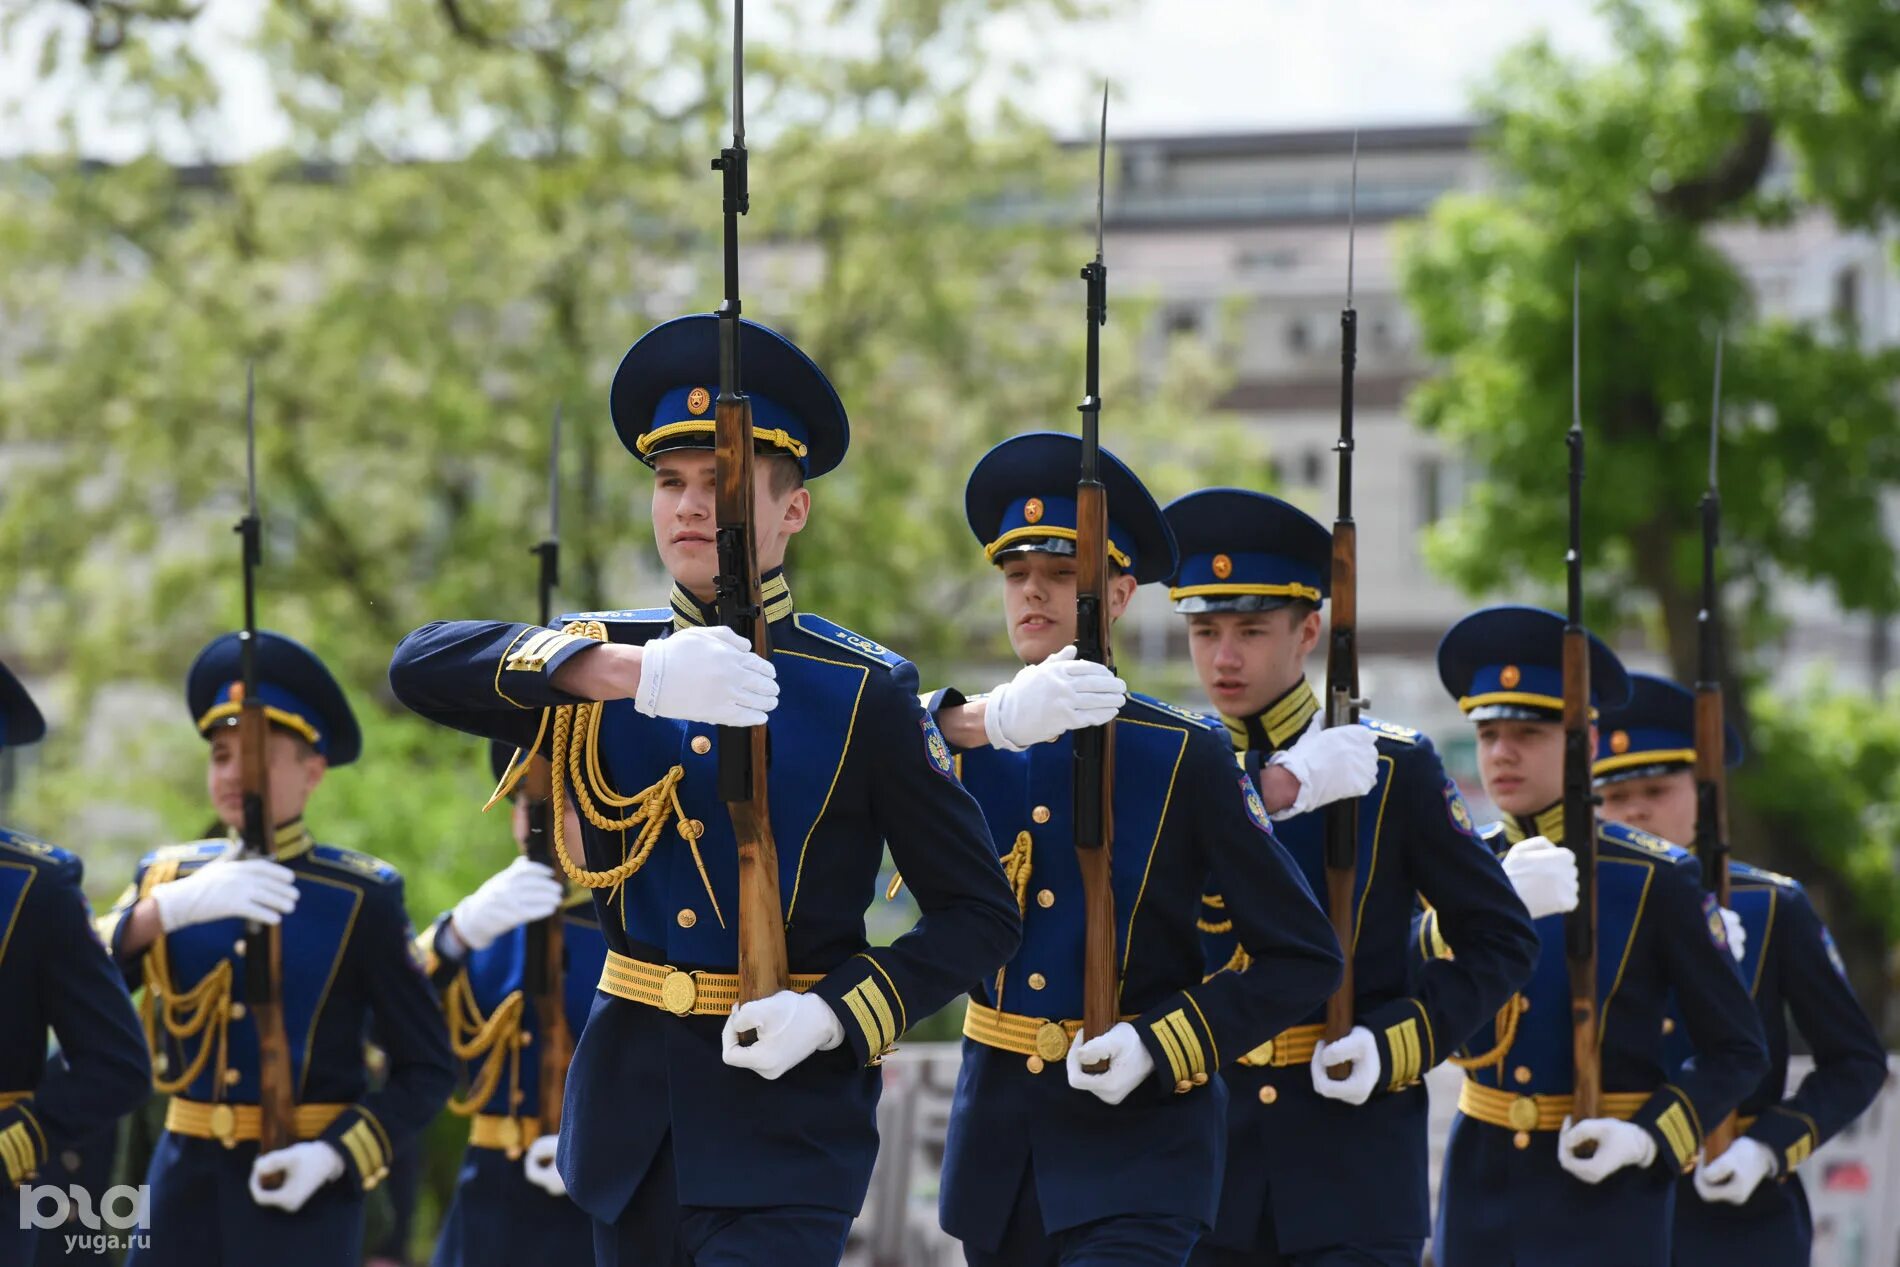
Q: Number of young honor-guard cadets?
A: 8